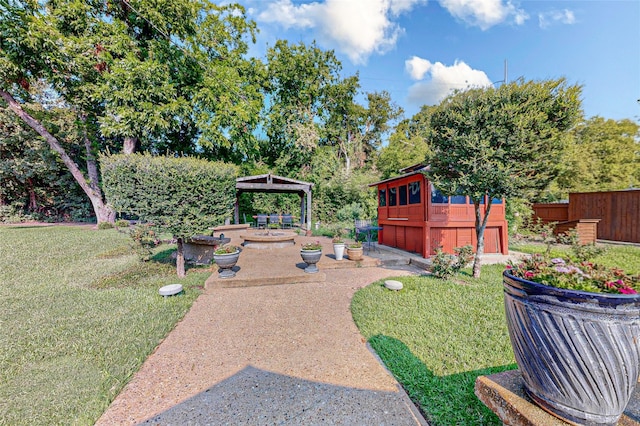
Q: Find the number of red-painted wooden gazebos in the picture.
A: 1